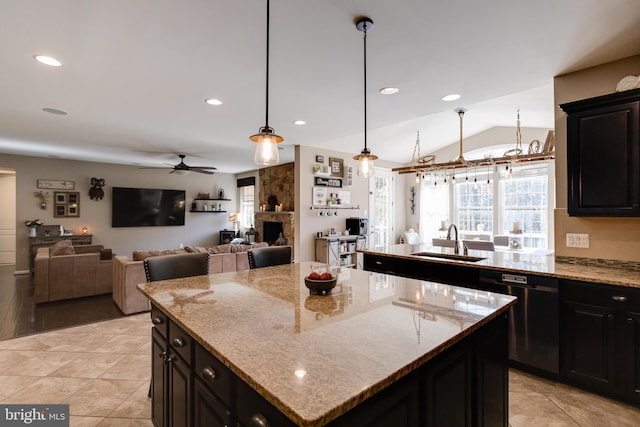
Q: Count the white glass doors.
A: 1